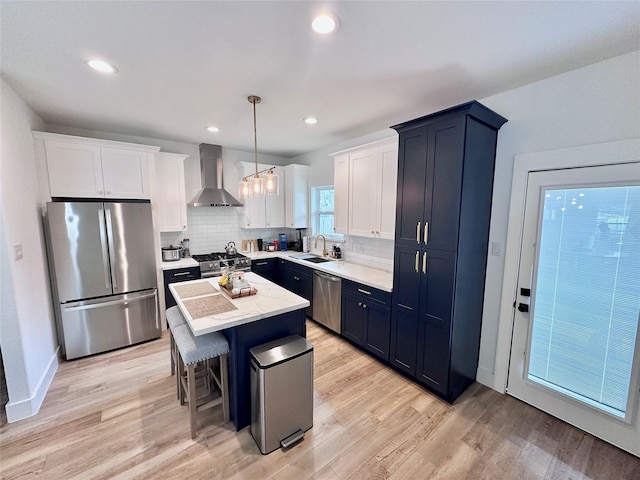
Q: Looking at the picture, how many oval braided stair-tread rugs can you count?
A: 0